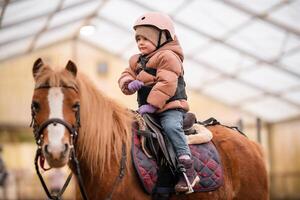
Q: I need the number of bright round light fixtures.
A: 1